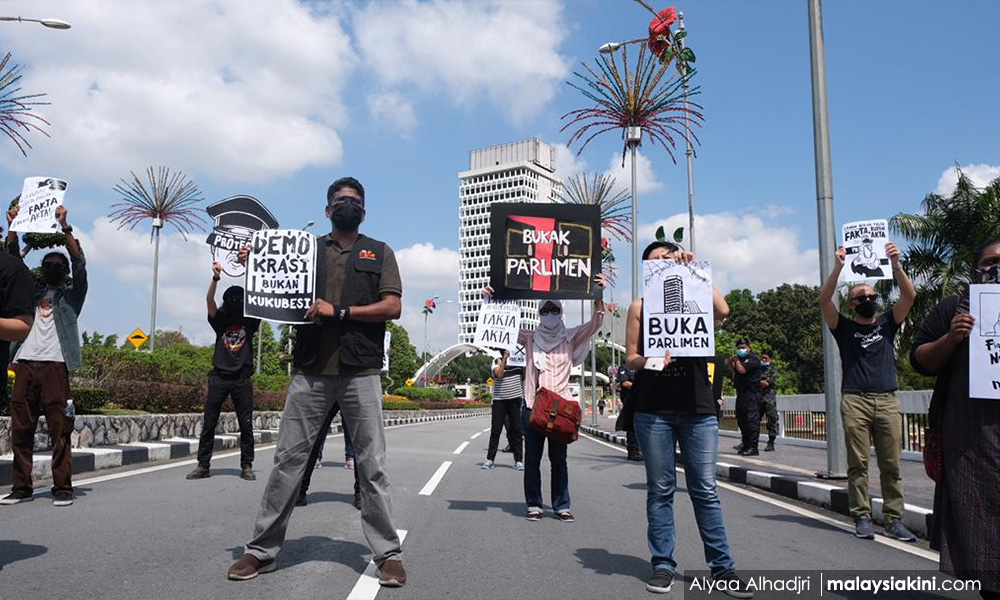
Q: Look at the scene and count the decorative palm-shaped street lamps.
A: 4